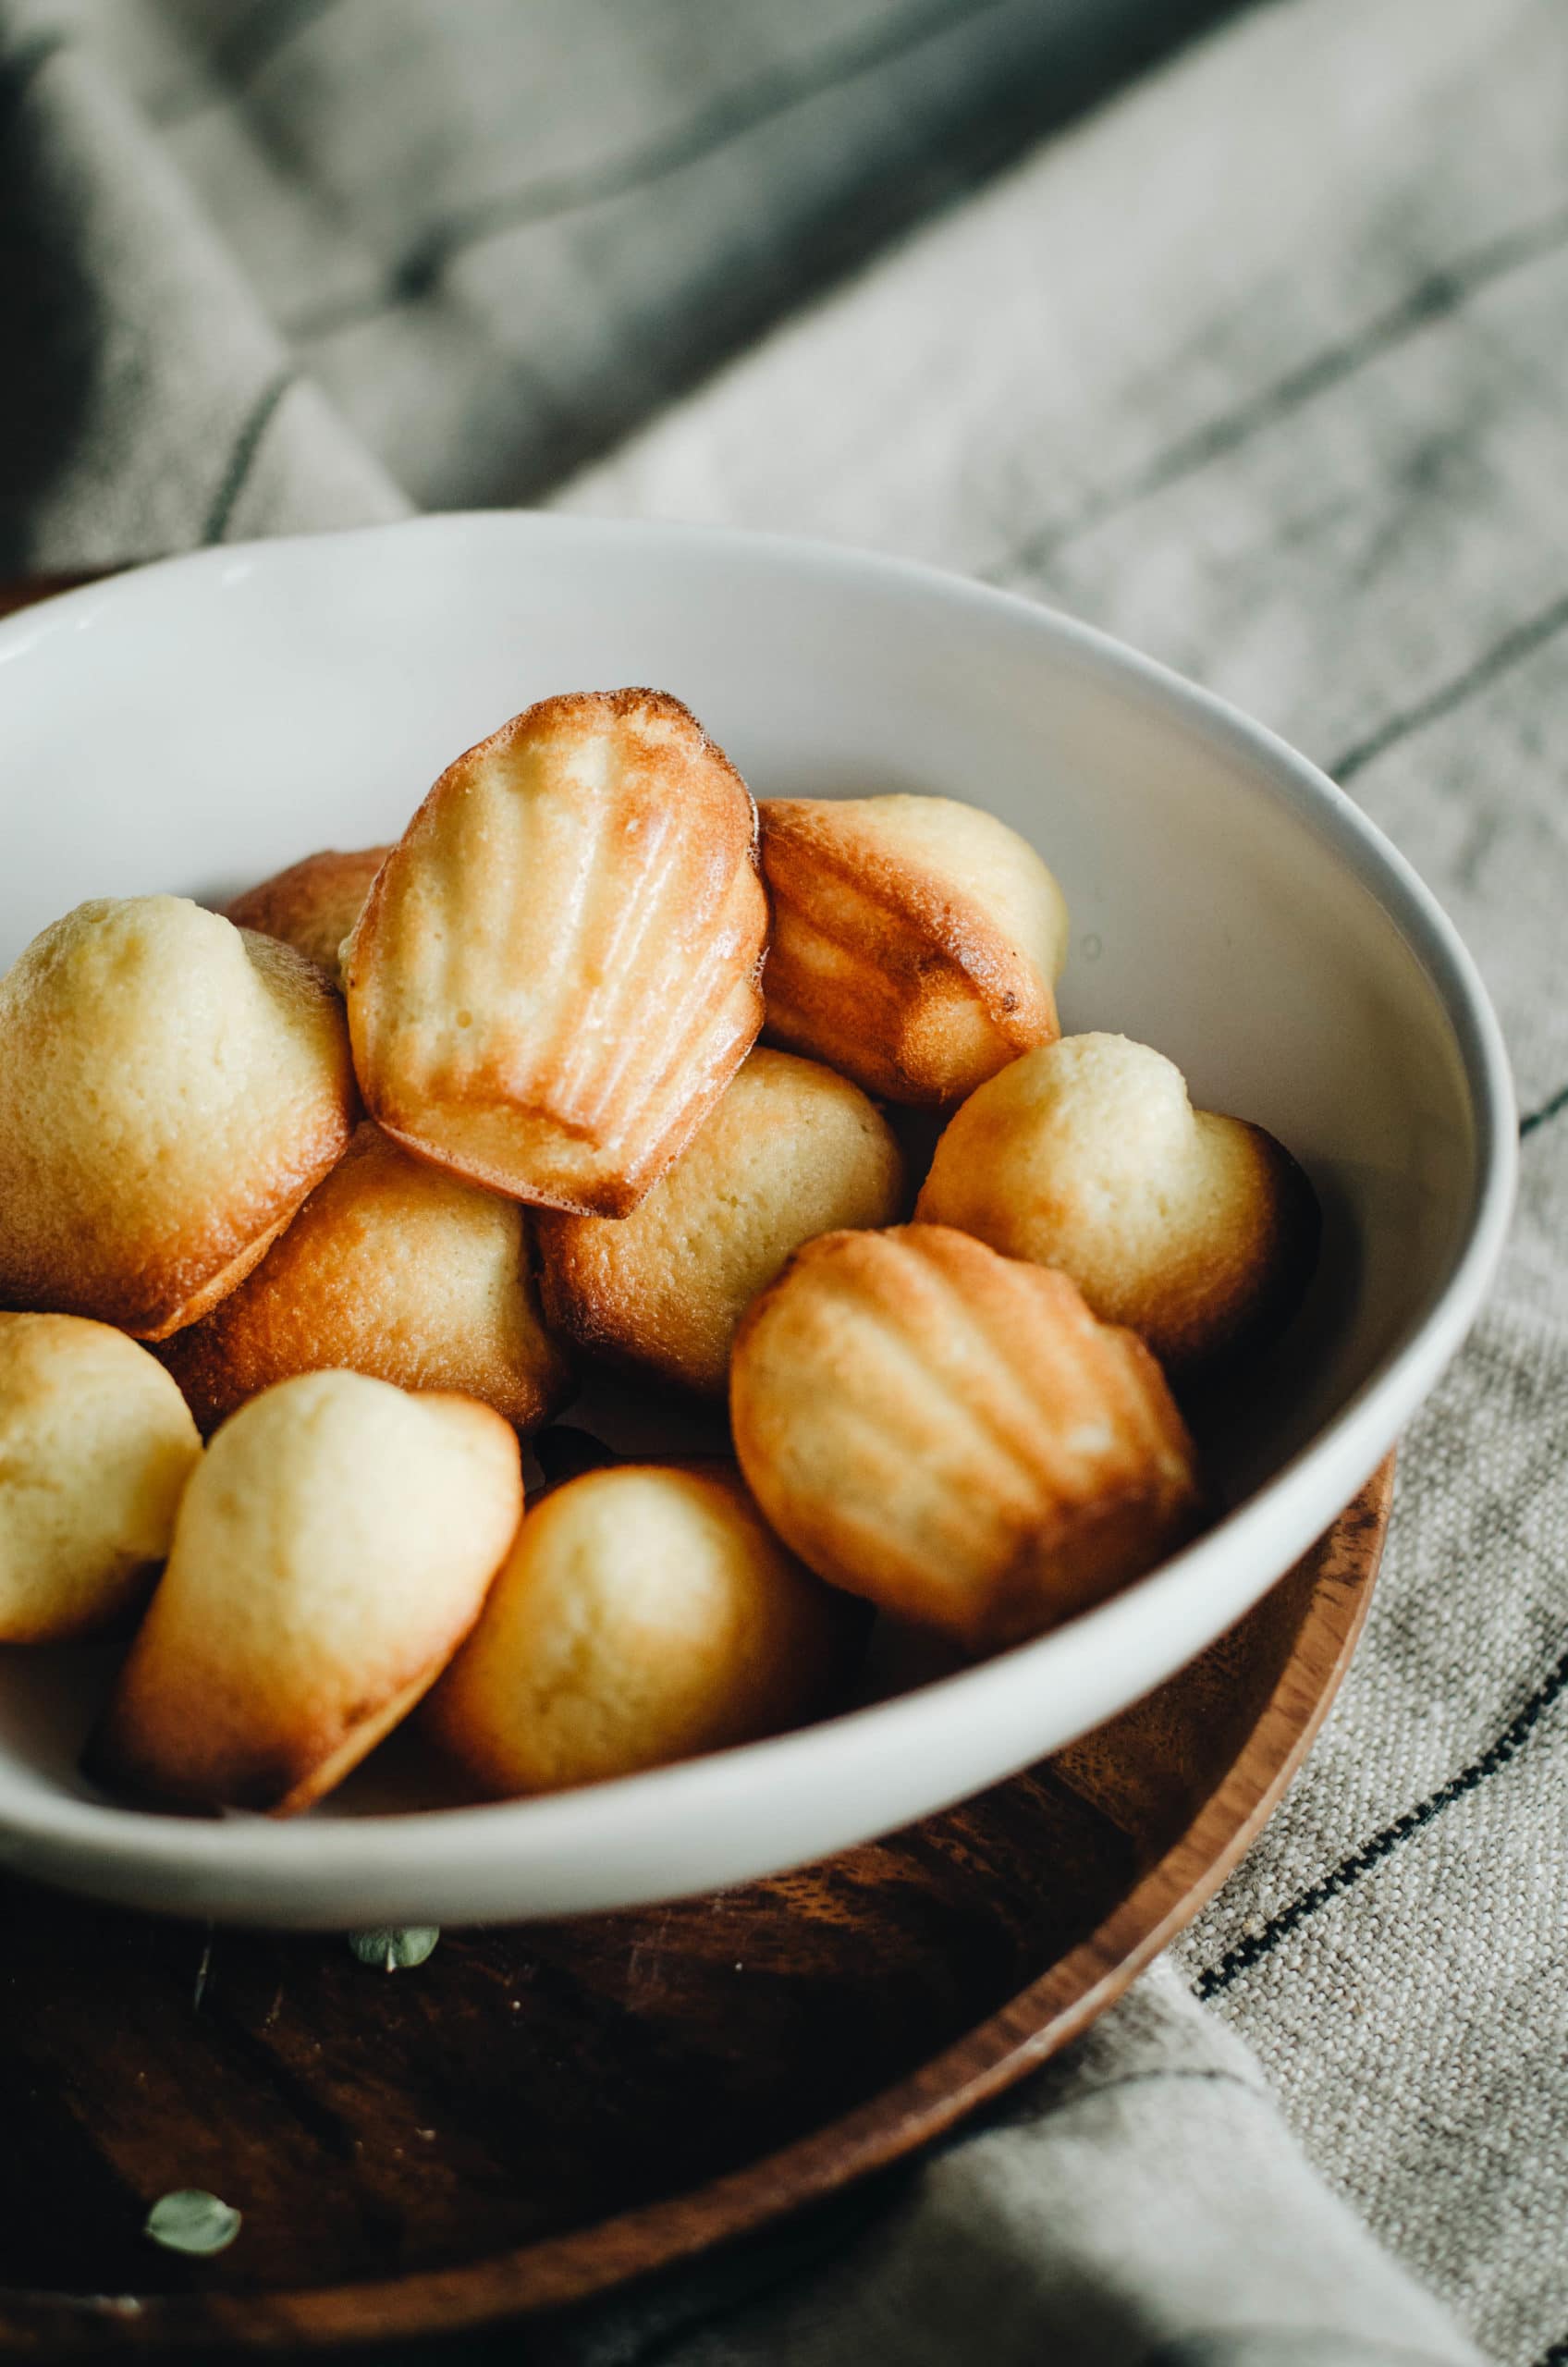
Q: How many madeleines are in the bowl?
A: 11